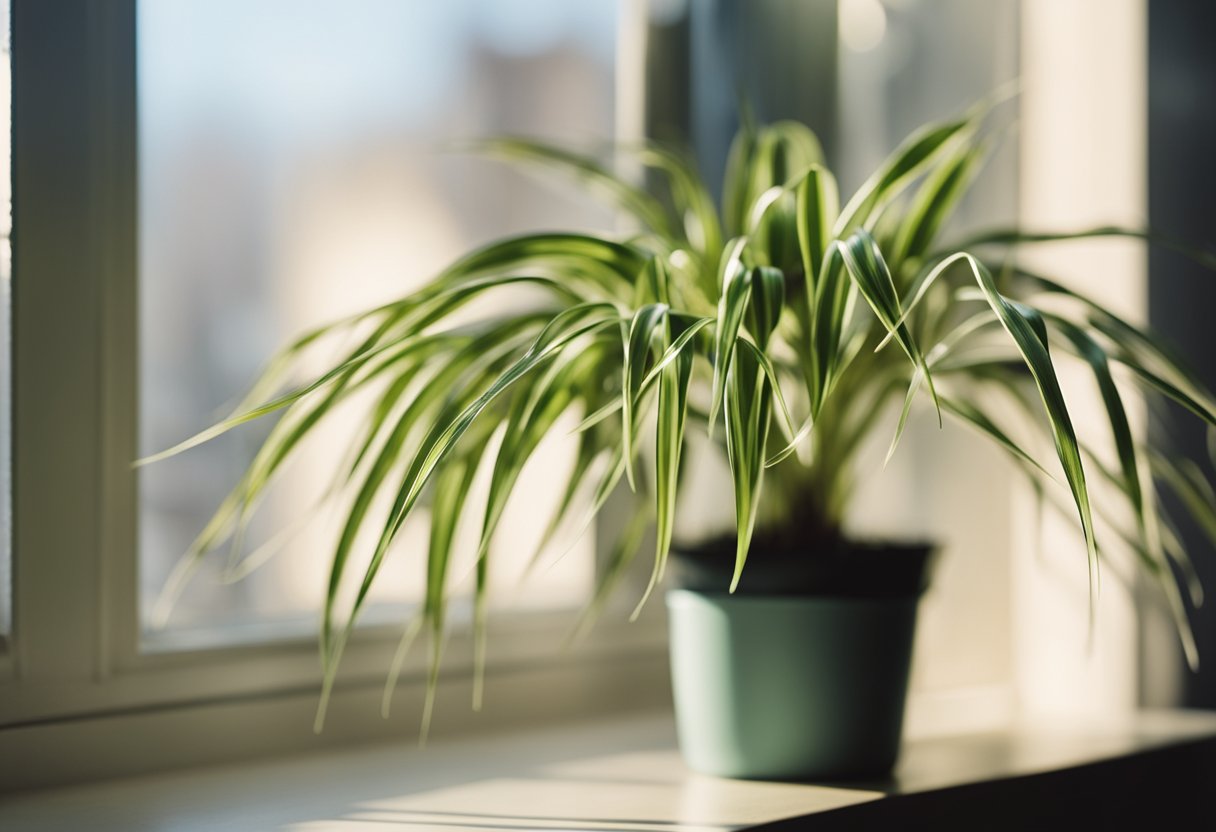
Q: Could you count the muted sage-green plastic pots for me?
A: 1